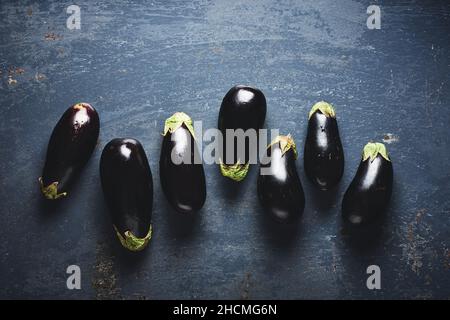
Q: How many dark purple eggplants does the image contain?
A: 7